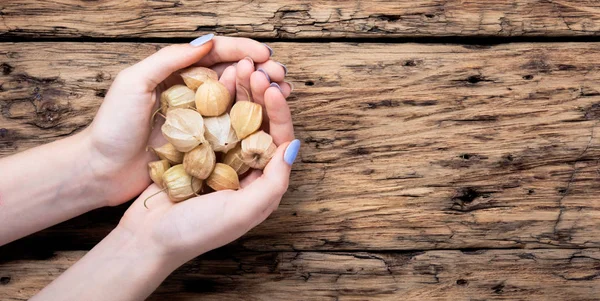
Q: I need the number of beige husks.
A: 13